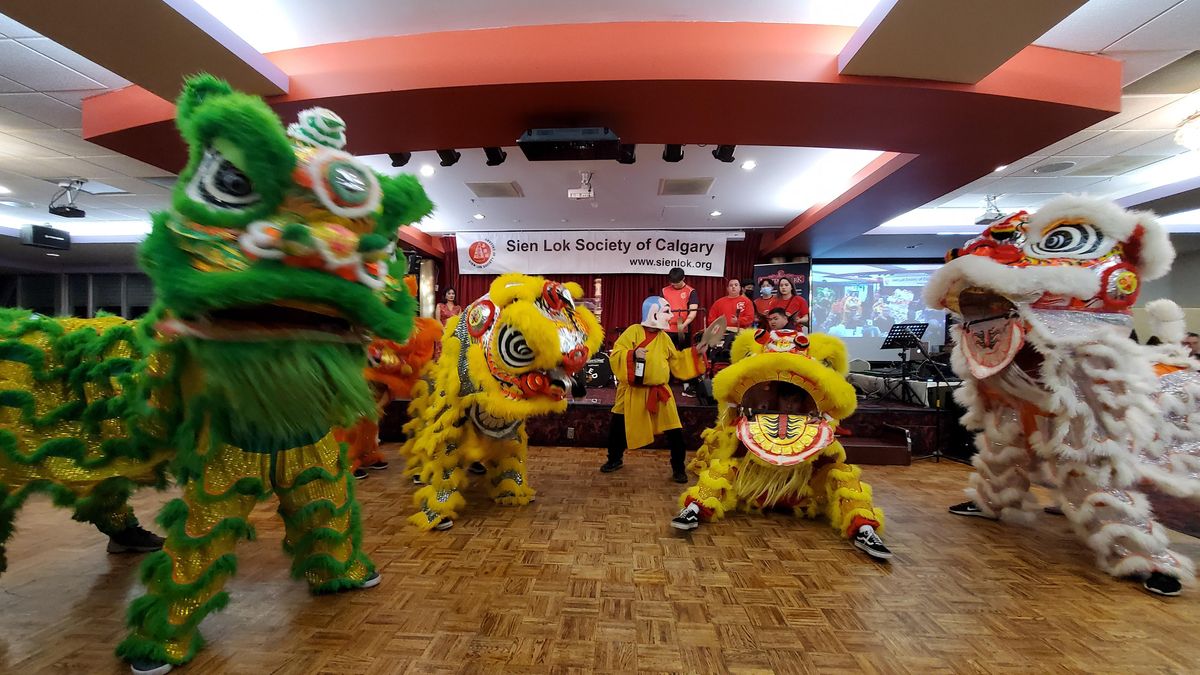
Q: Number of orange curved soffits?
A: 1